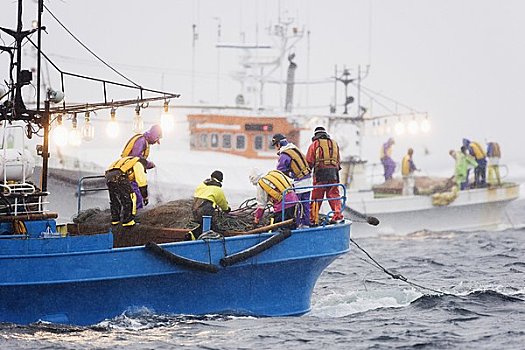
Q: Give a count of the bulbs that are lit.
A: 7